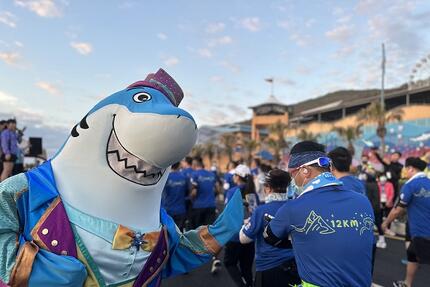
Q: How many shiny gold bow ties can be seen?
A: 1